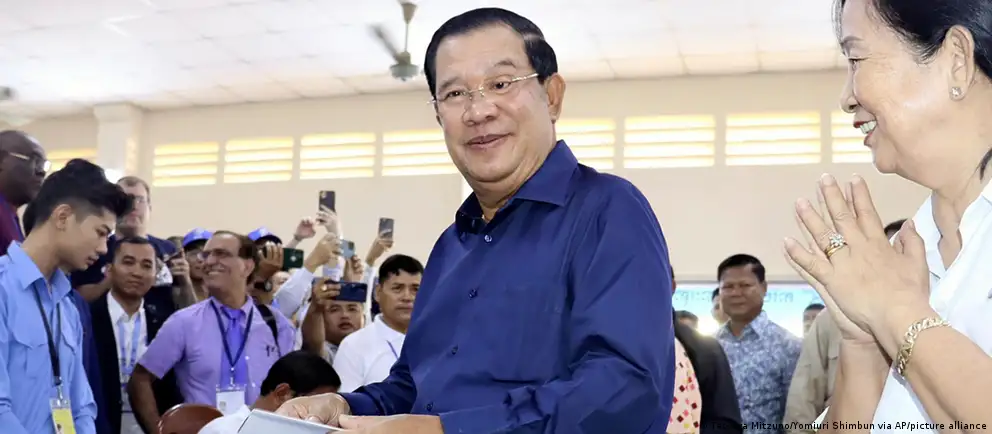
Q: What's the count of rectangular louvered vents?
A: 9